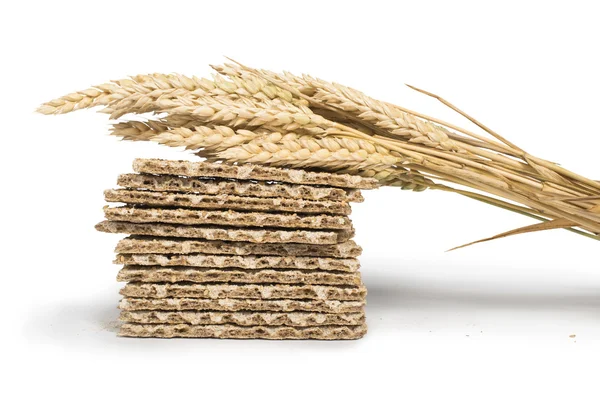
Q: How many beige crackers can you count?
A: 12